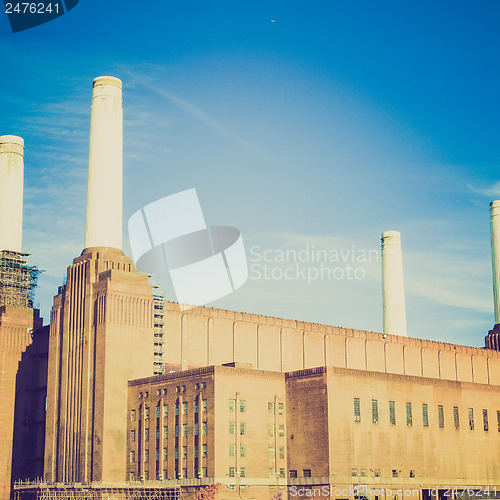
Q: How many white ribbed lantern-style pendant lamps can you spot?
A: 0